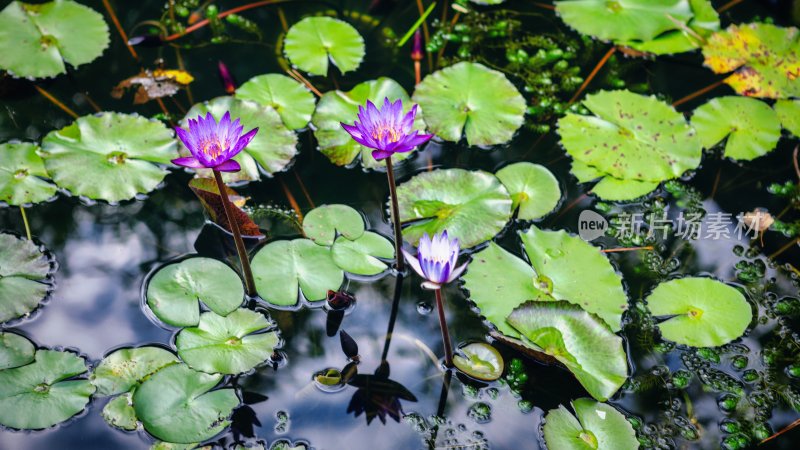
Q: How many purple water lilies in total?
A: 3